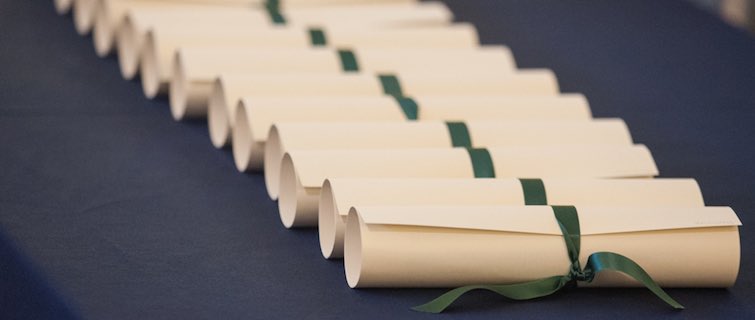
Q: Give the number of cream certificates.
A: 12